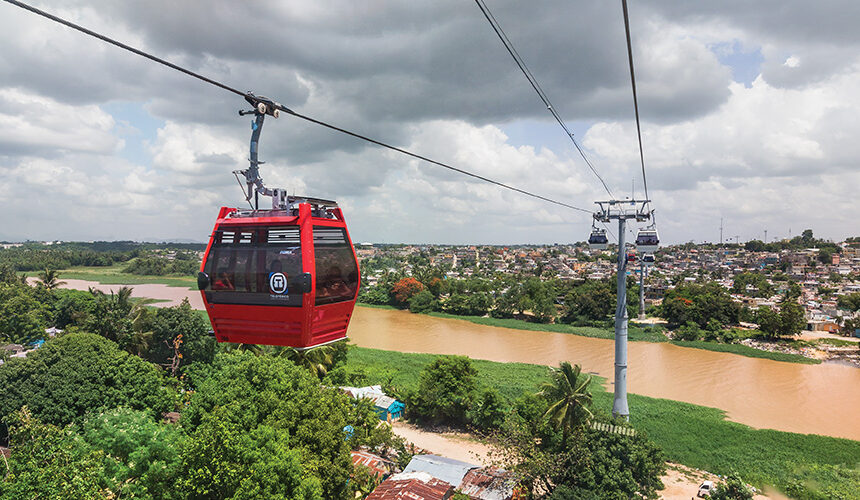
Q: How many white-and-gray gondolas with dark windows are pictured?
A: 3